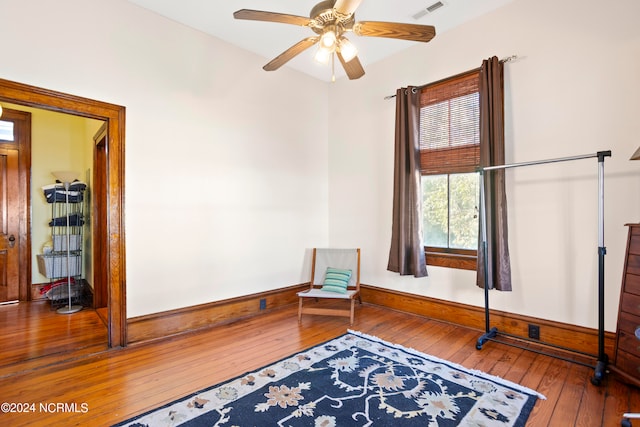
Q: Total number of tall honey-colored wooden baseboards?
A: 2